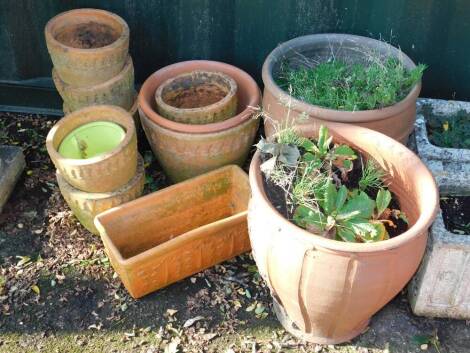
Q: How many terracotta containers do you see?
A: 10